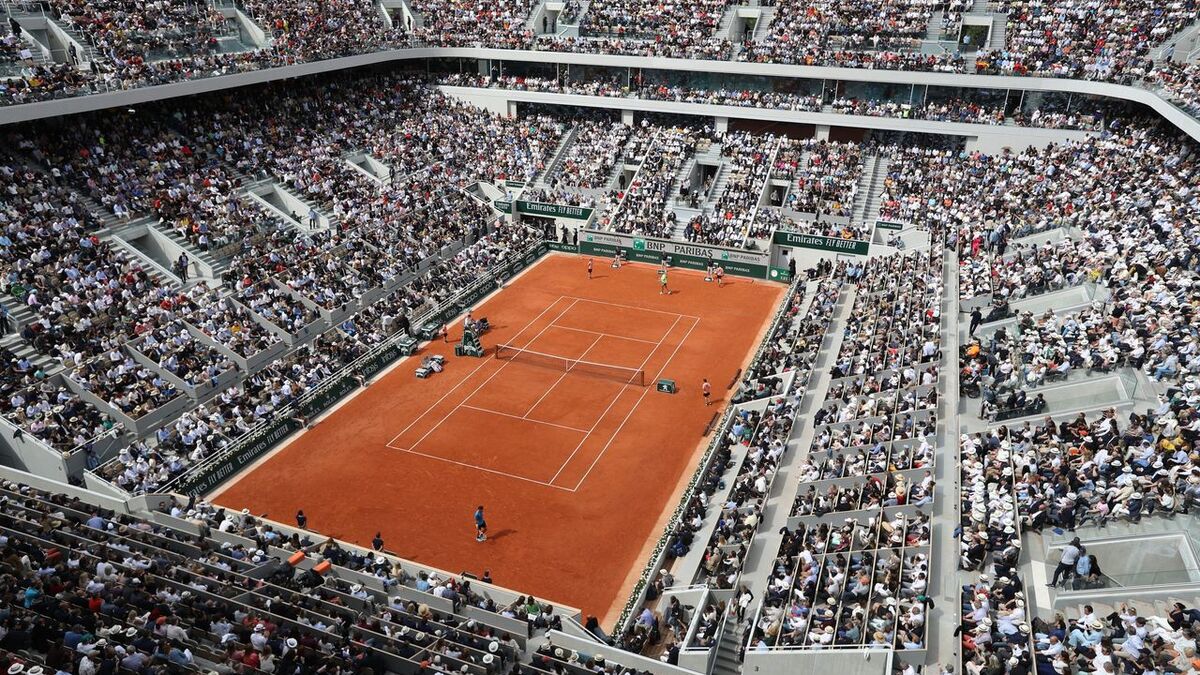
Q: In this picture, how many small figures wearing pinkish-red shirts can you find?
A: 4